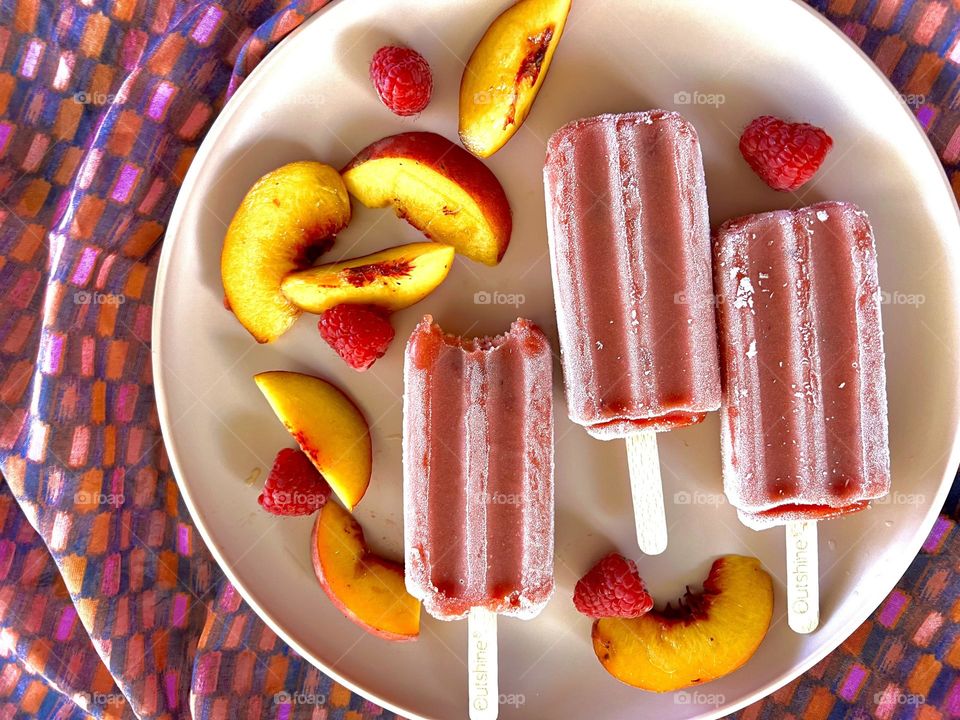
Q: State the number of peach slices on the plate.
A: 7